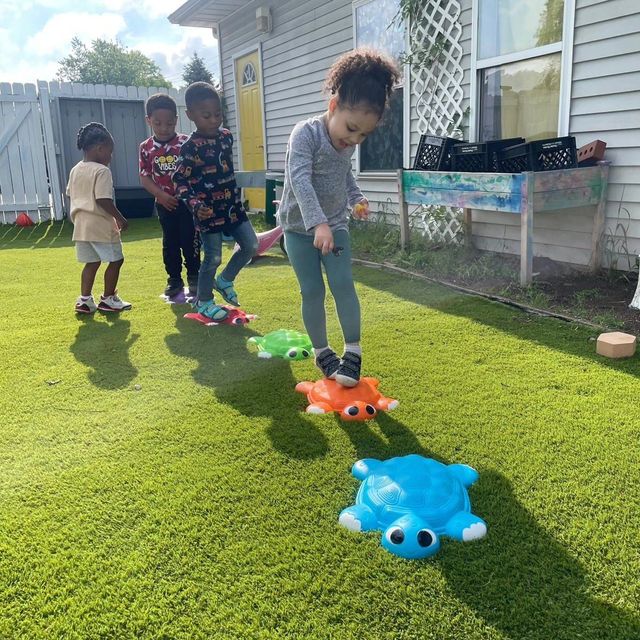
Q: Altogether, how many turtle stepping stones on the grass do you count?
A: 5